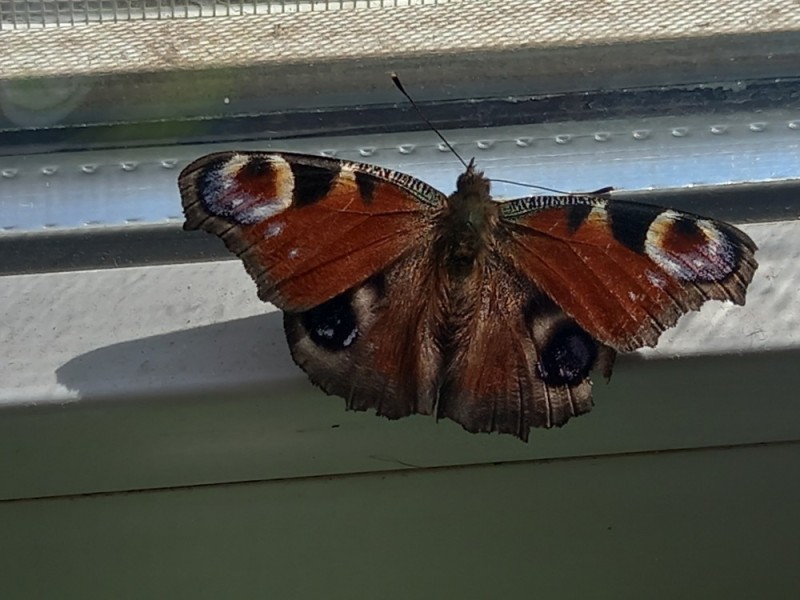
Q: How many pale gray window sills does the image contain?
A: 1